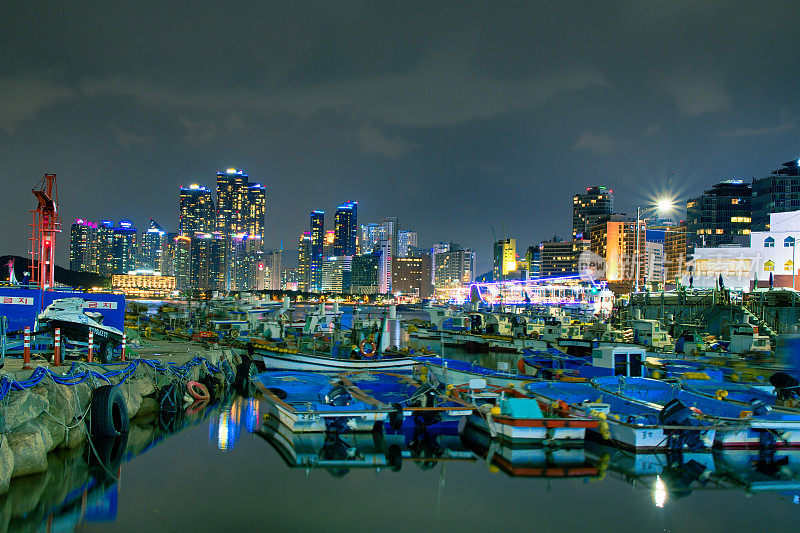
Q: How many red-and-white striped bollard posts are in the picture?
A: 4